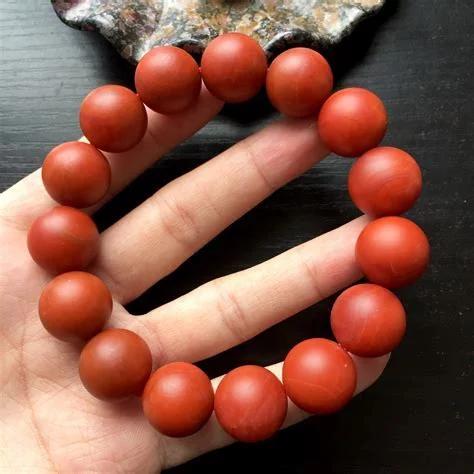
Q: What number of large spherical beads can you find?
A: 15